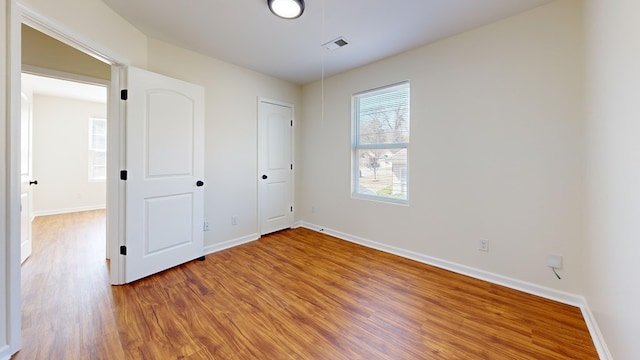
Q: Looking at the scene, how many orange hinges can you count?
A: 0